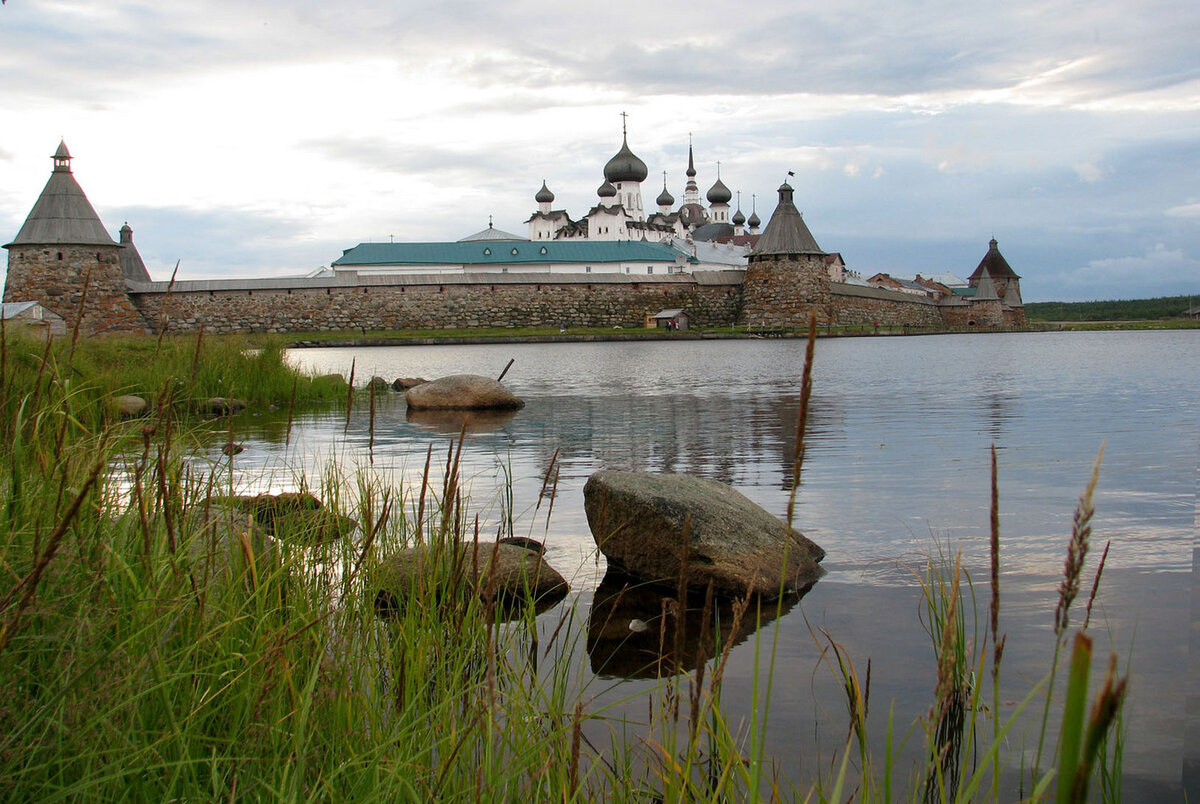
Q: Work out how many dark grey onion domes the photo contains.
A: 7